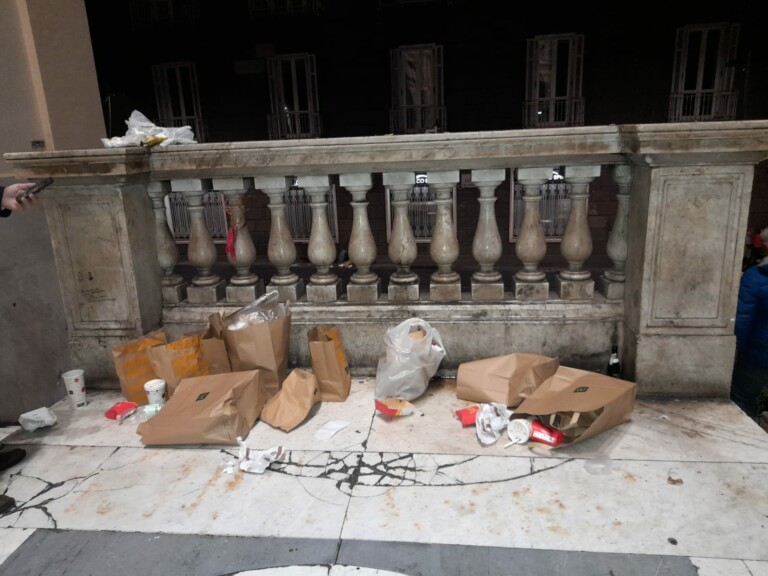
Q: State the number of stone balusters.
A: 12